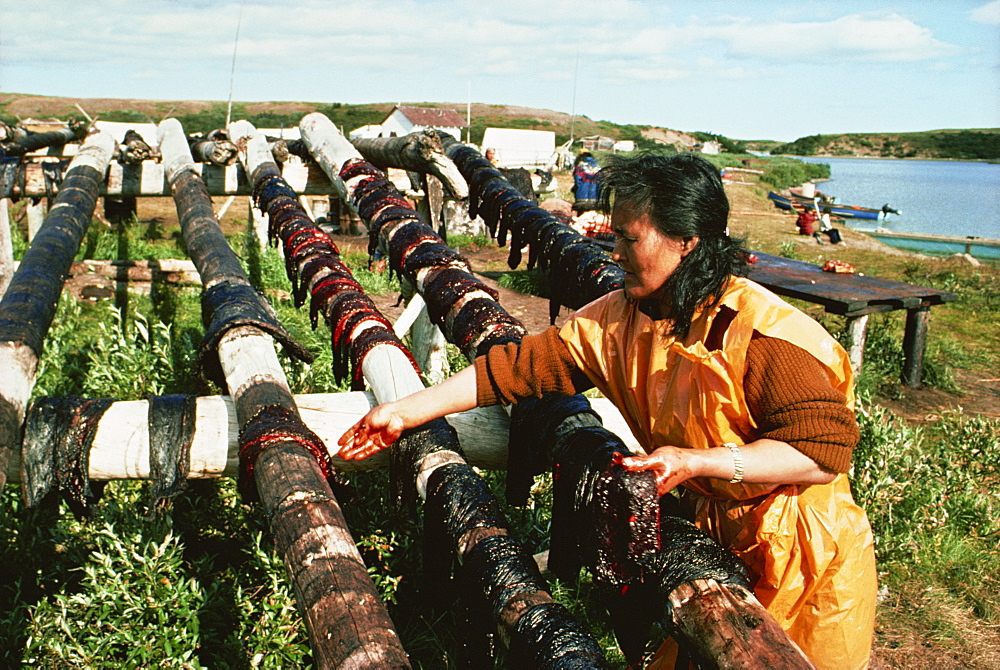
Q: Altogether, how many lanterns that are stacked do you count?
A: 0